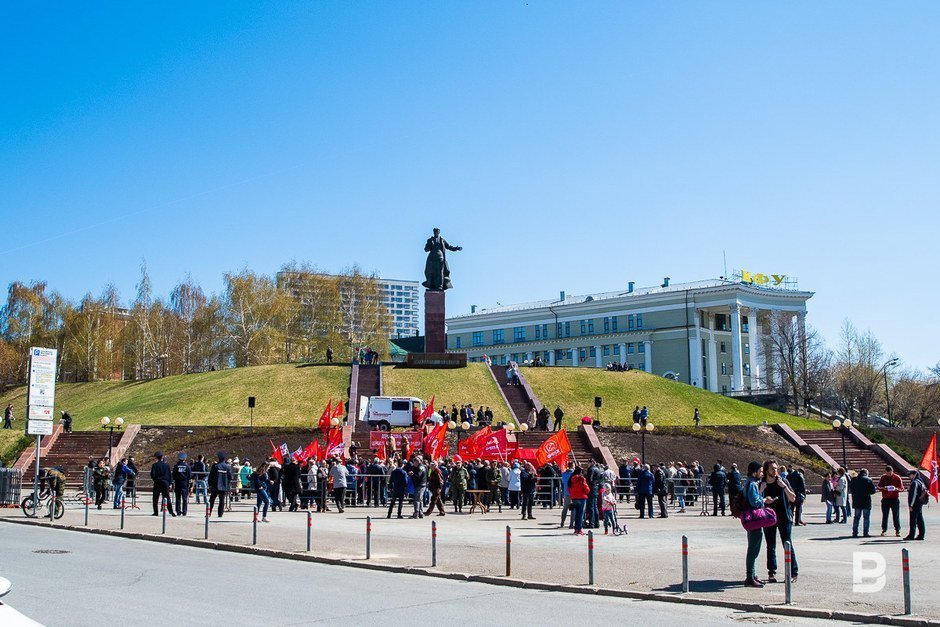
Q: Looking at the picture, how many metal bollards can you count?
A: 14